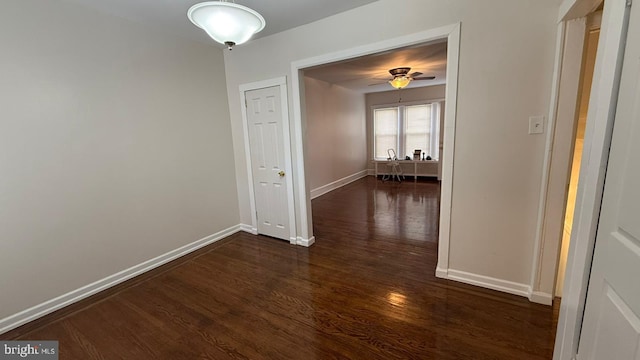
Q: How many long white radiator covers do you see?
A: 1